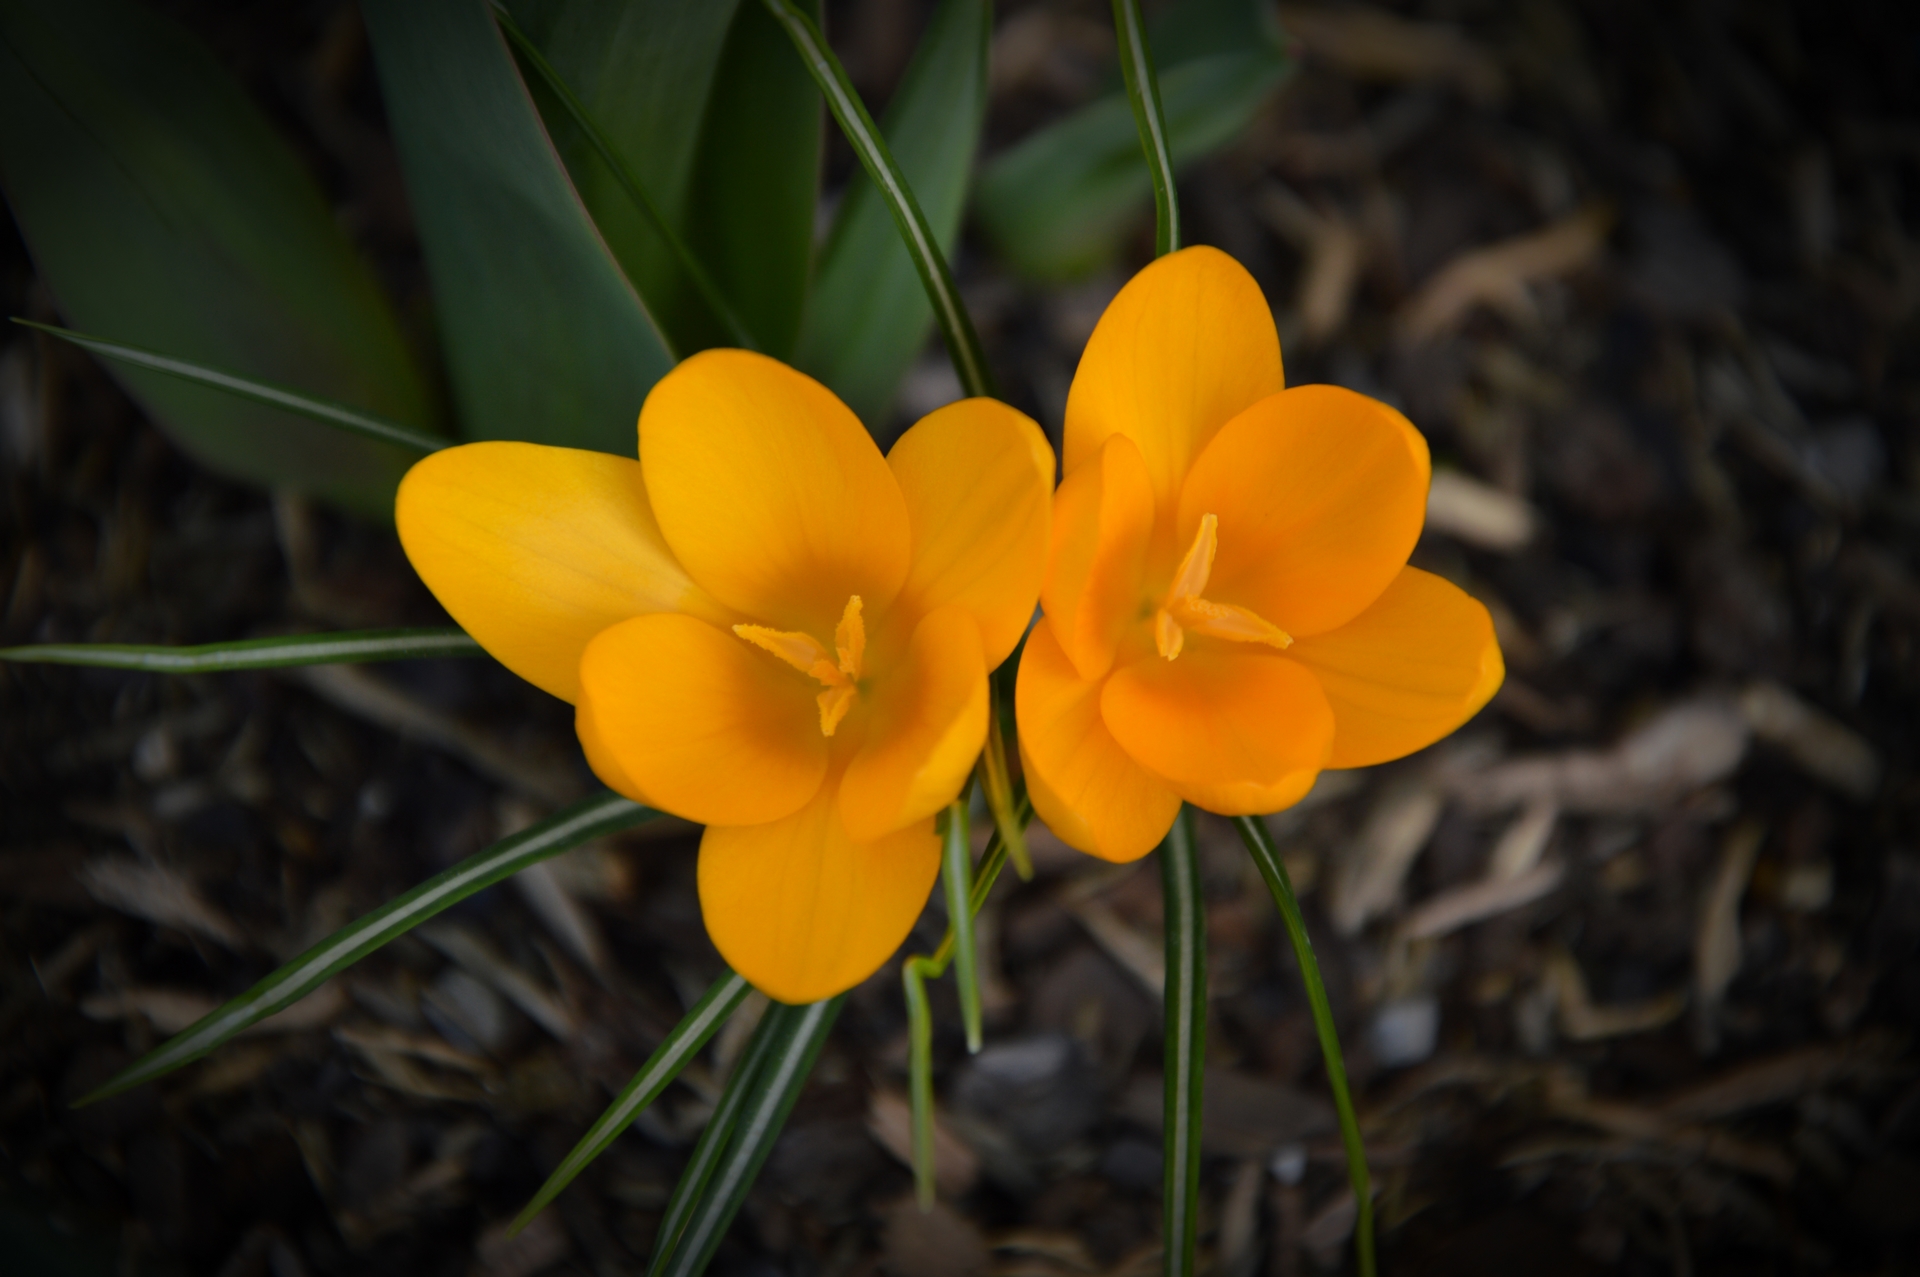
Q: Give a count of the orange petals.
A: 12